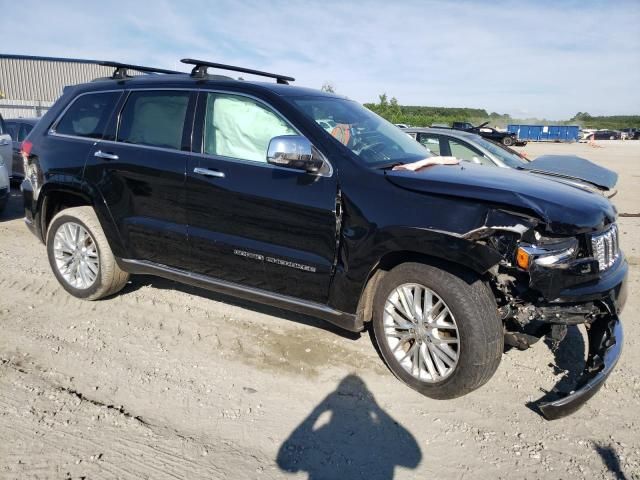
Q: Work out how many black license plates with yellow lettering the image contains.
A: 0